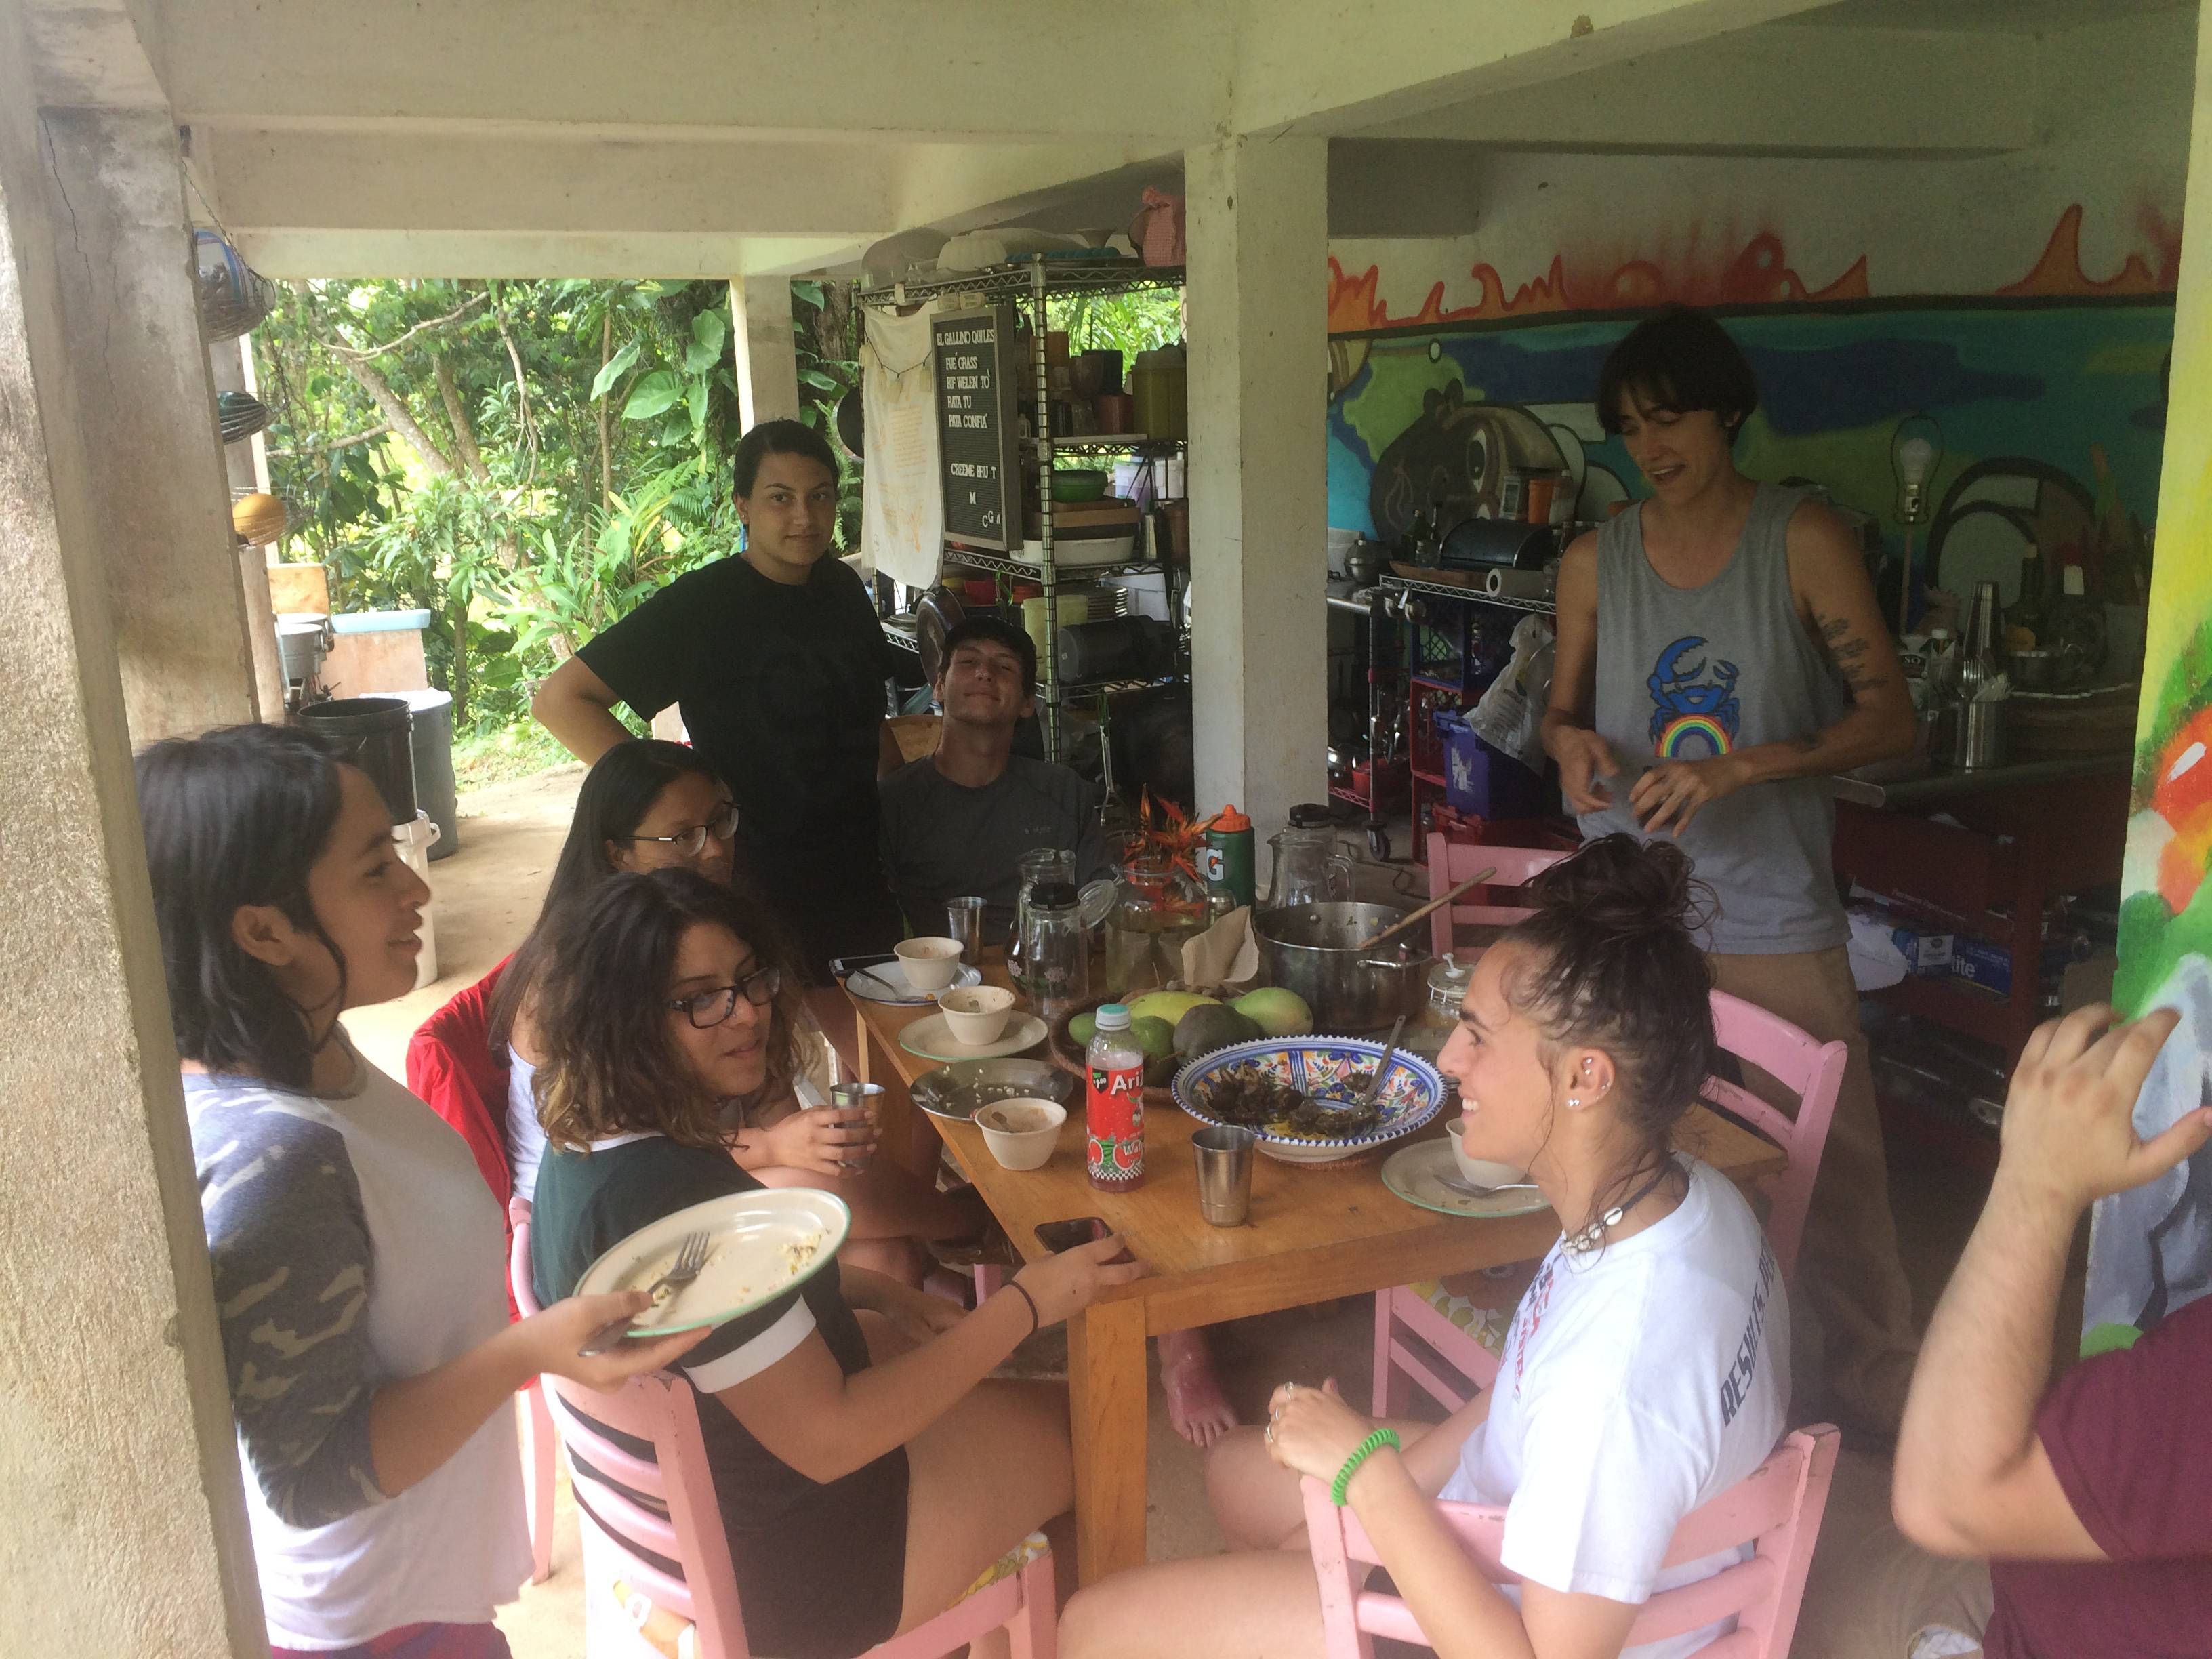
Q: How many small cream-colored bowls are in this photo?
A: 4